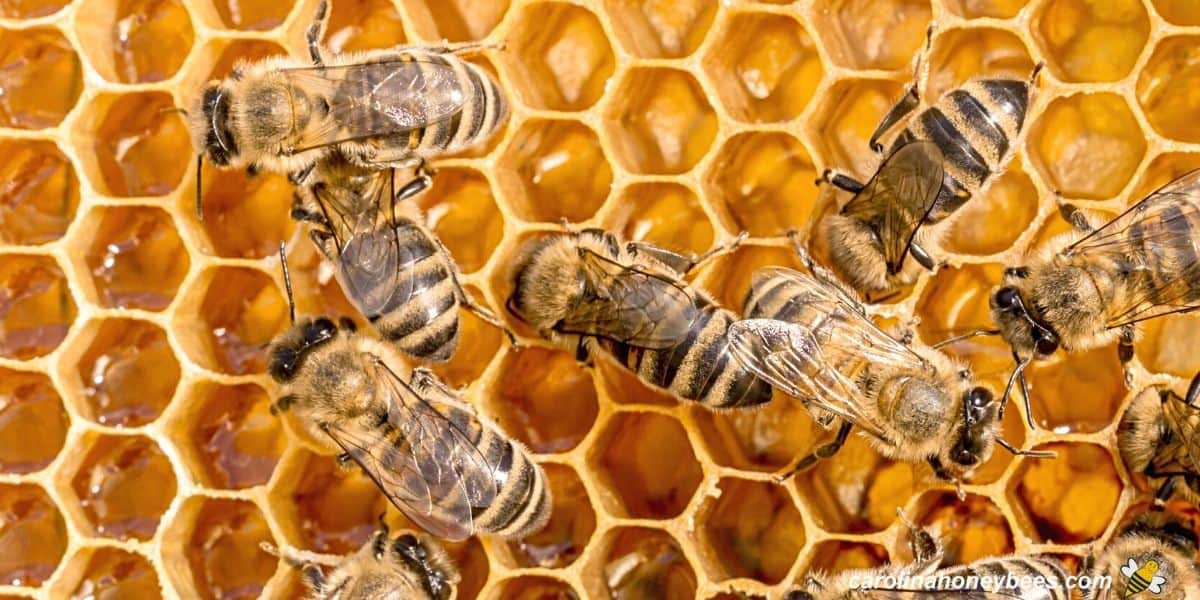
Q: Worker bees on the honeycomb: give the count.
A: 11